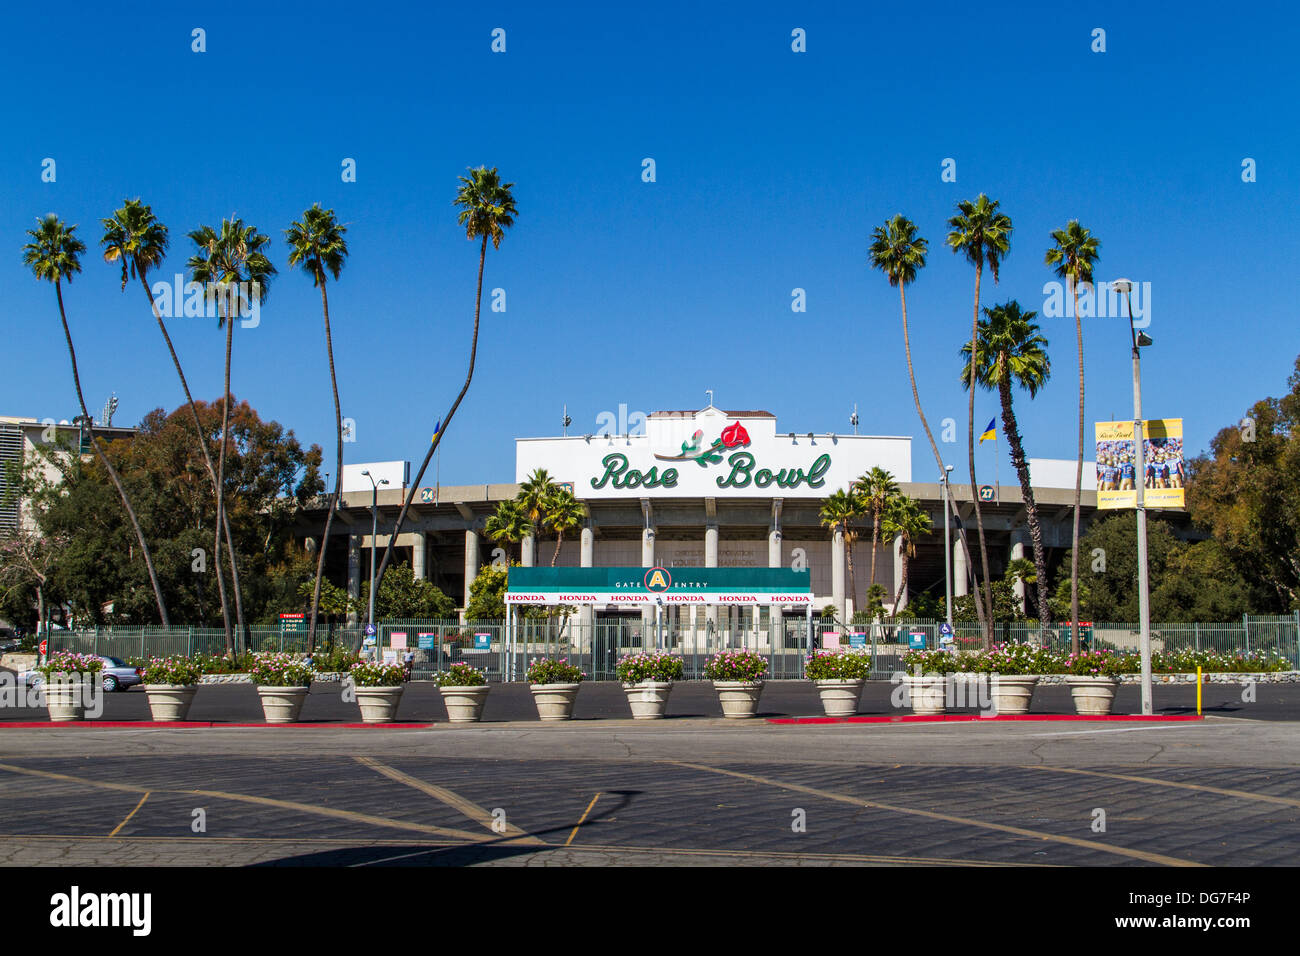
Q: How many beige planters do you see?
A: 12